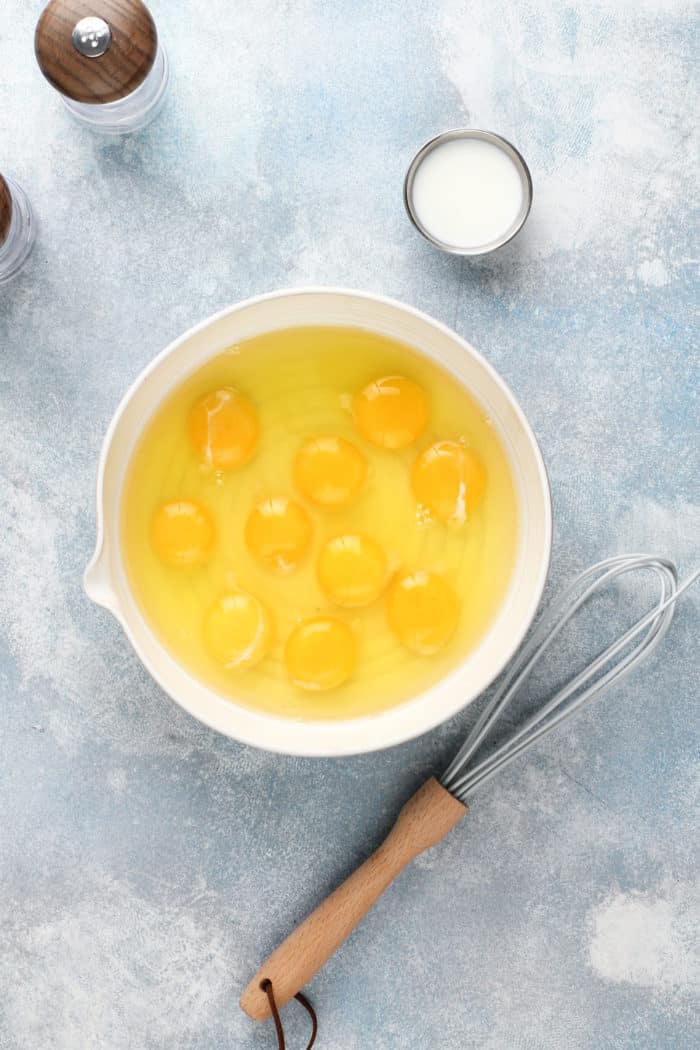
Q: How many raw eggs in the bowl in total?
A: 10